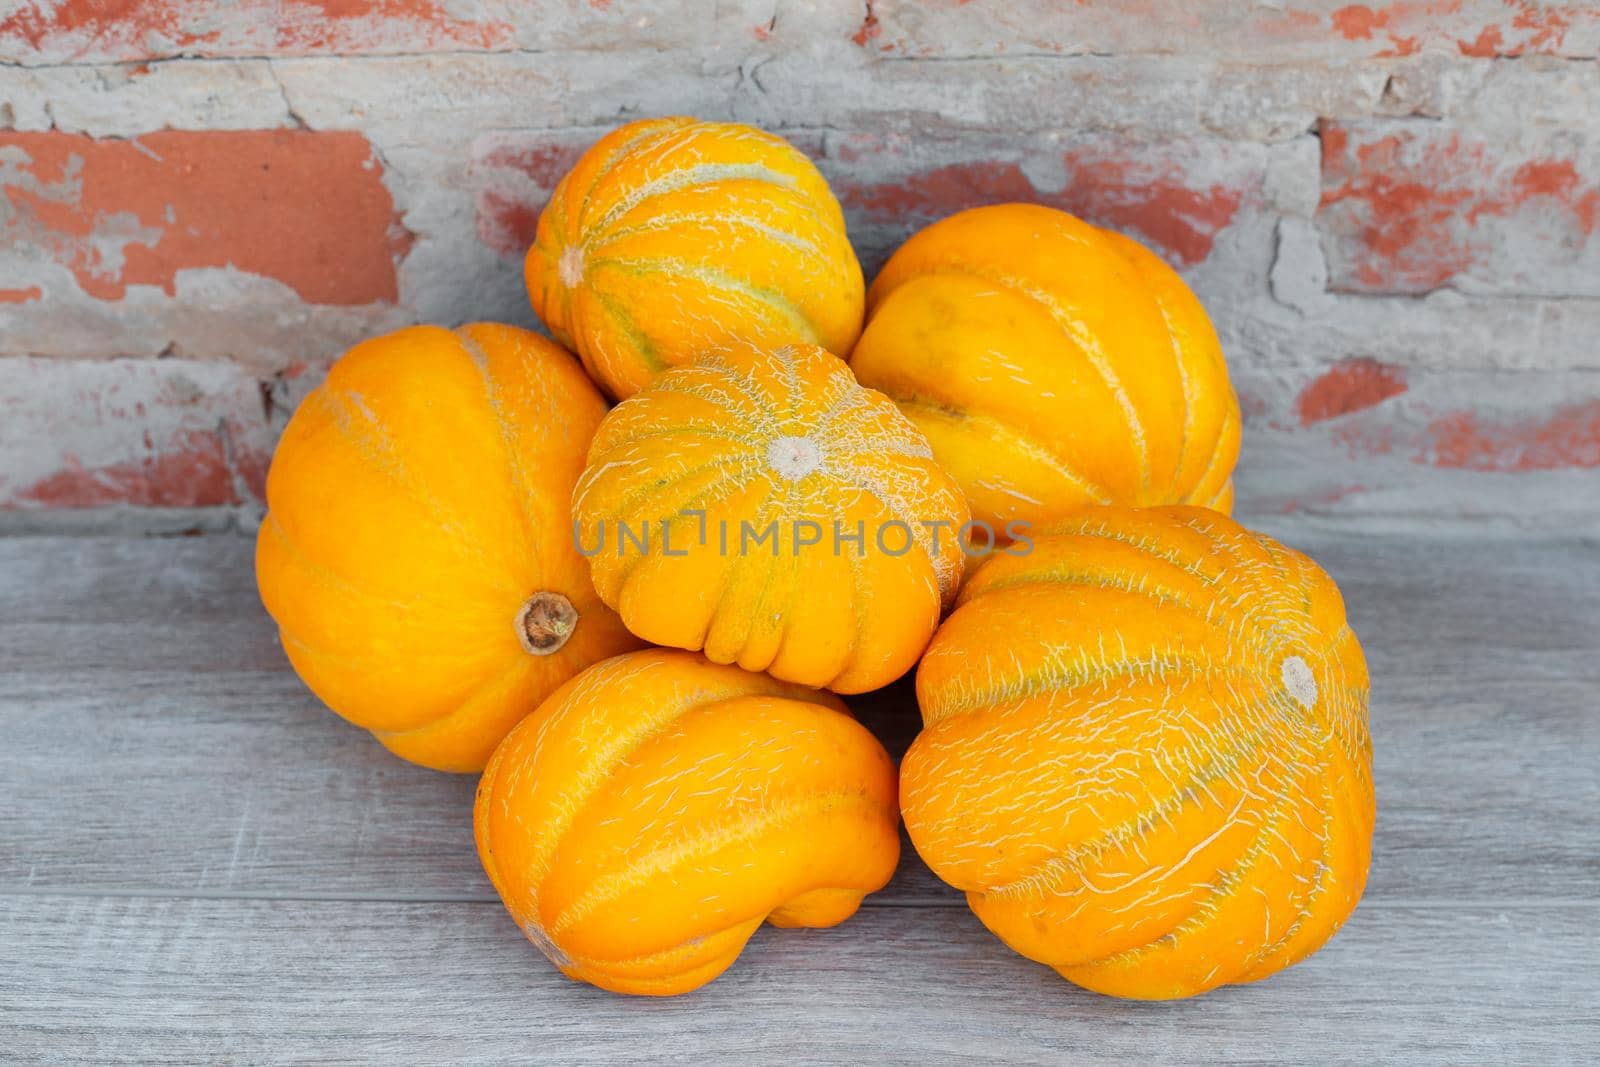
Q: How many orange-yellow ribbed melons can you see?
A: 6